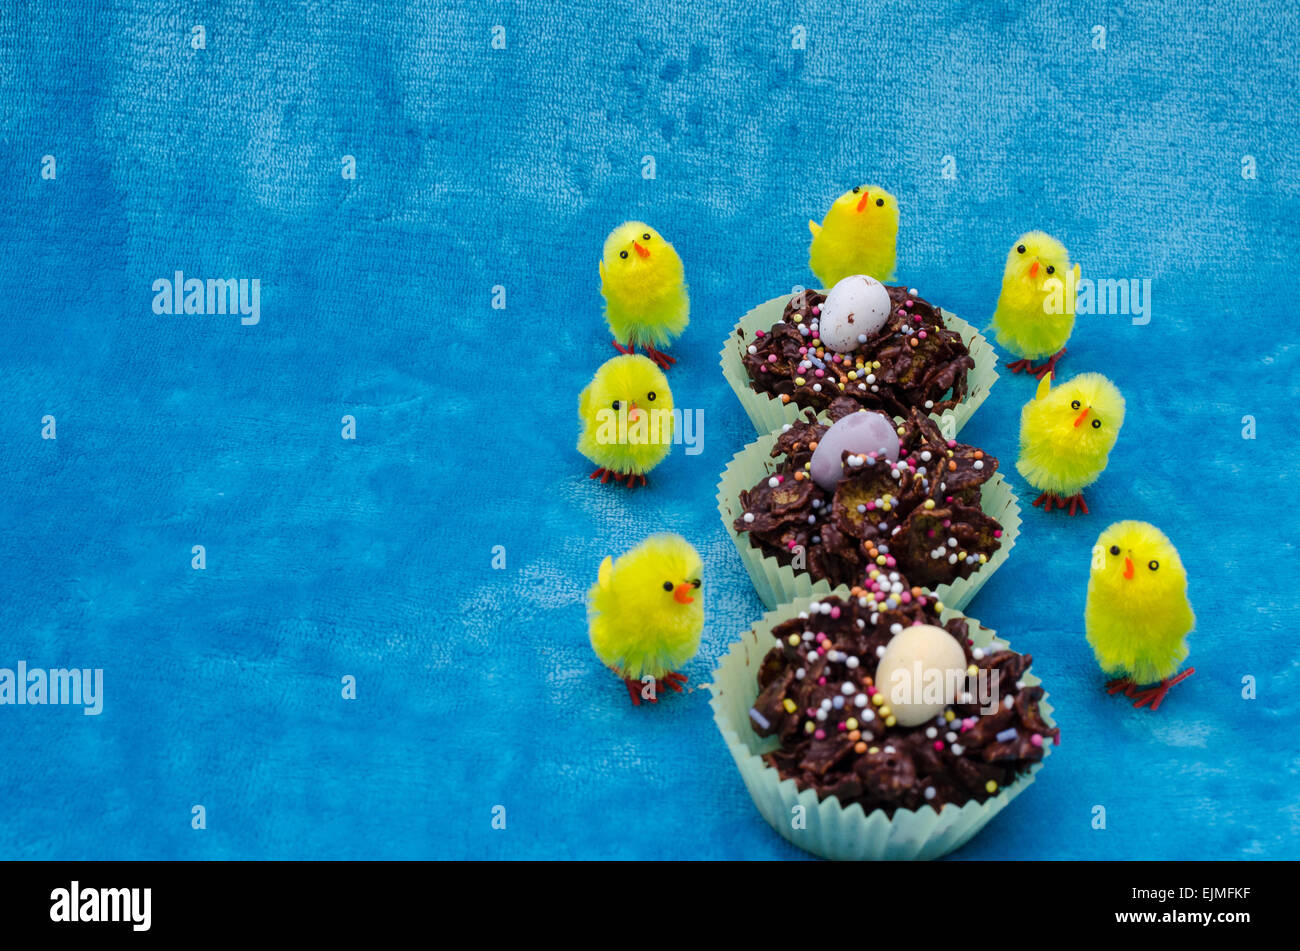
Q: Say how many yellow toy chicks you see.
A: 7